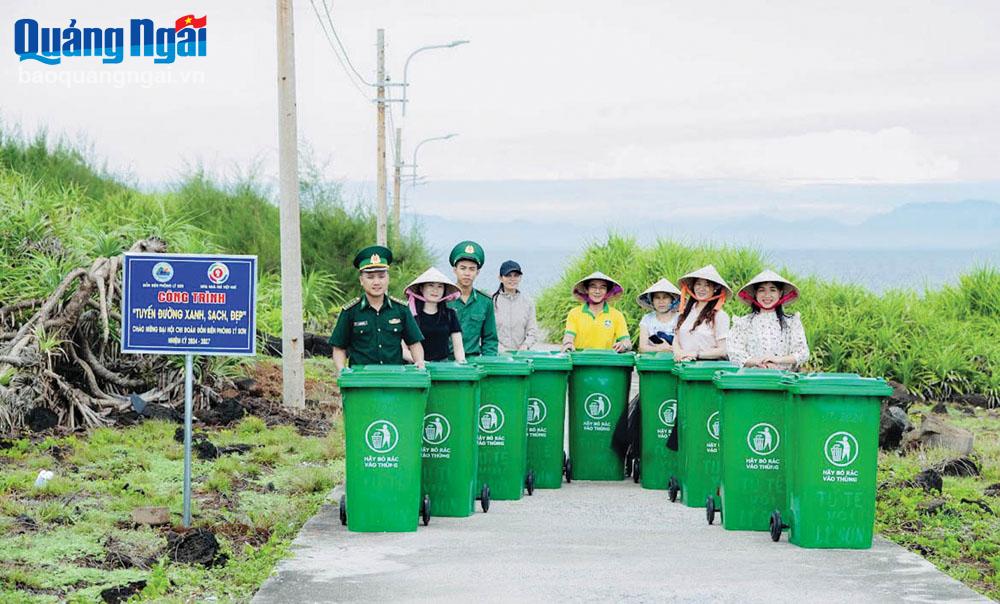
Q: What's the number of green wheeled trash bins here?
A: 9